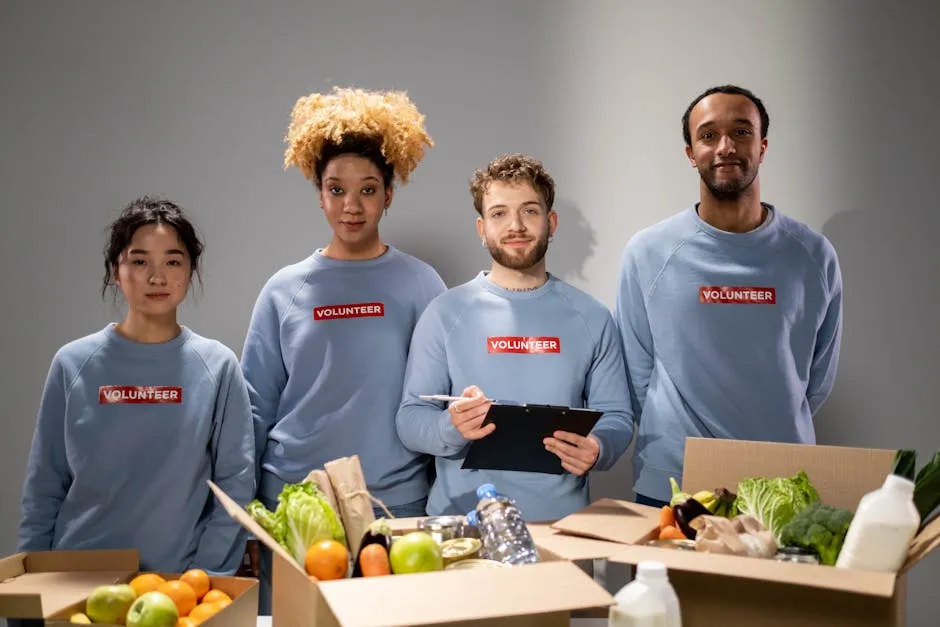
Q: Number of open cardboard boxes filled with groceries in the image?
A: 3